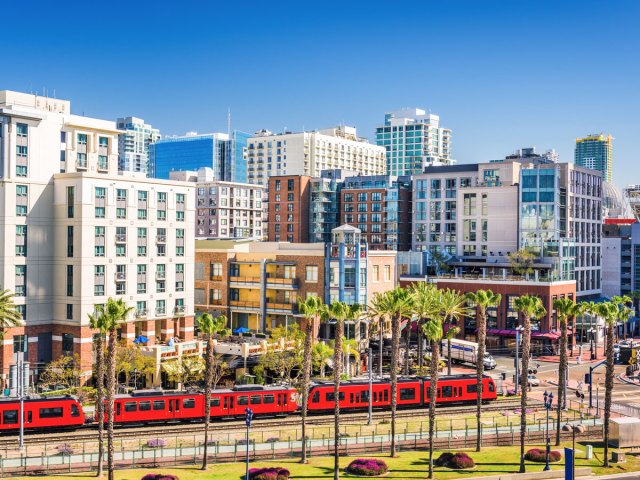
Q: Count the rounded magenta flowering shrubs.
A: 5